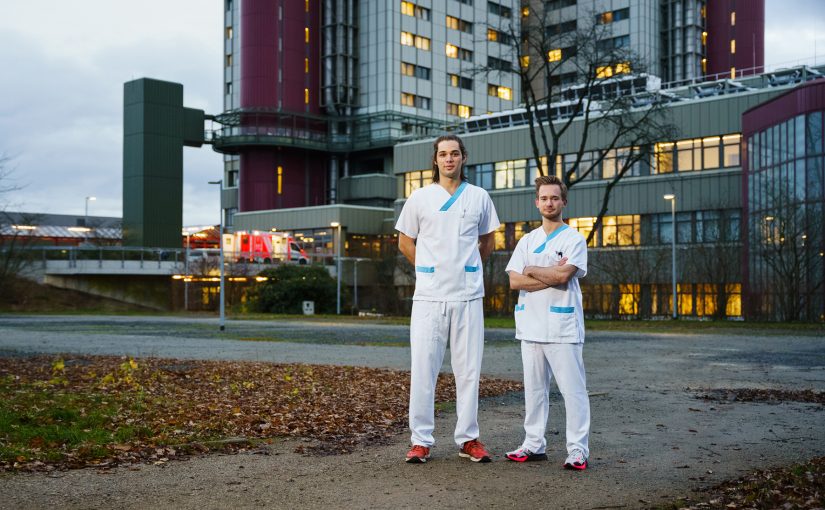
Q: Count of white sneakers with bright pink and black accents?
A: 2